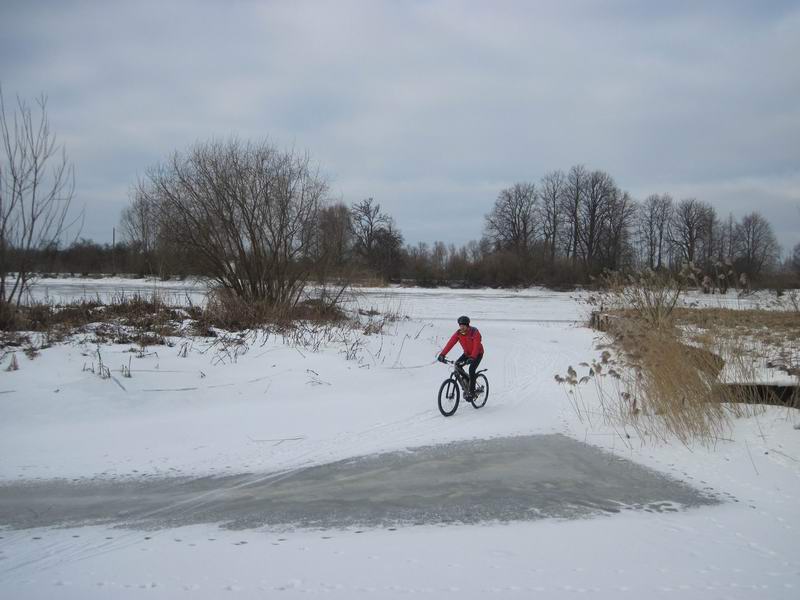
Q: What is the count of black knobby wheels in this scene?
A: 2